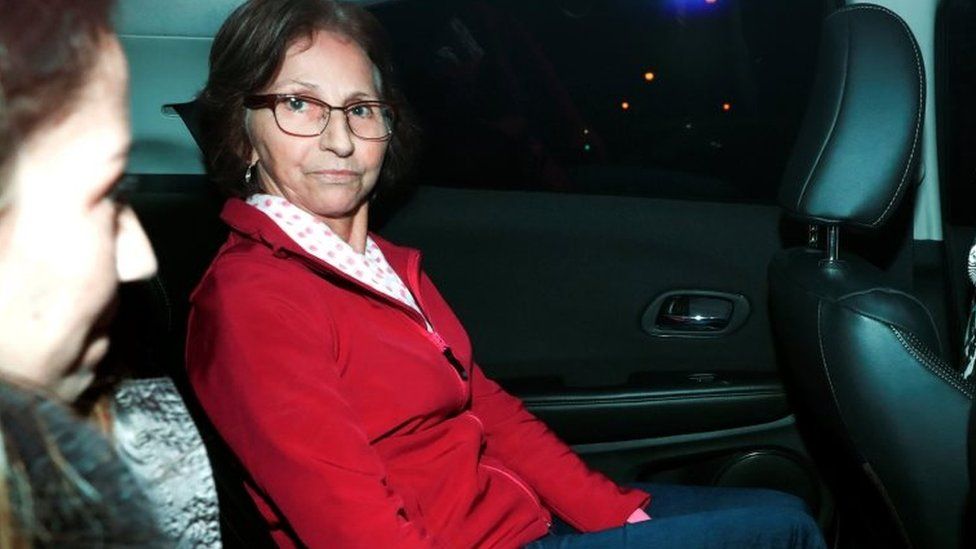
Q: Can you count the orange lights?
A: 3